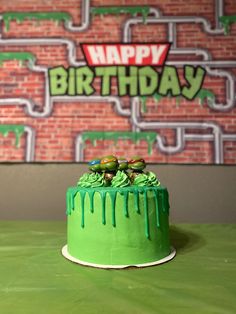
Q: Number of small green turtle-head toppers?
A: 4